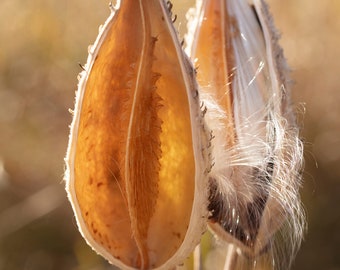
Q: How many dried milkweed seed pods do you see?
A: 2